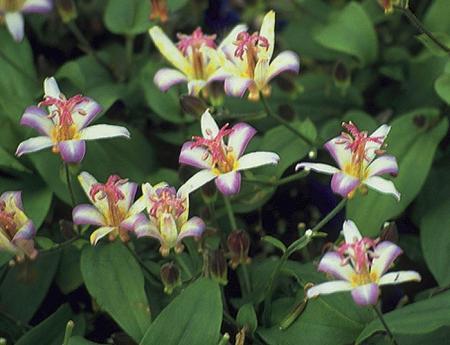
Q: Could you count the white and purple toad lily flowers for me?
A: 10